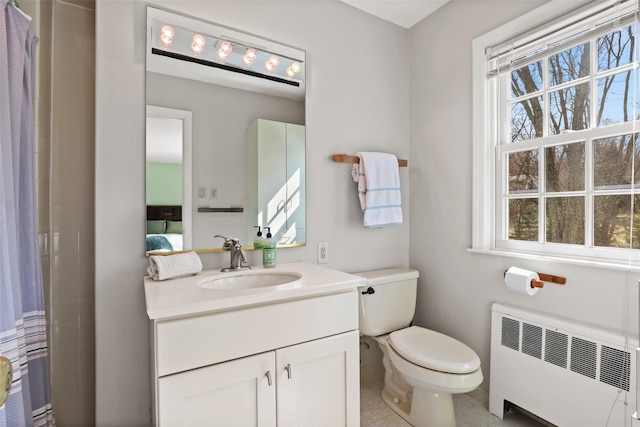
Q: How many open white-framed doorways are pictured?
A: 1